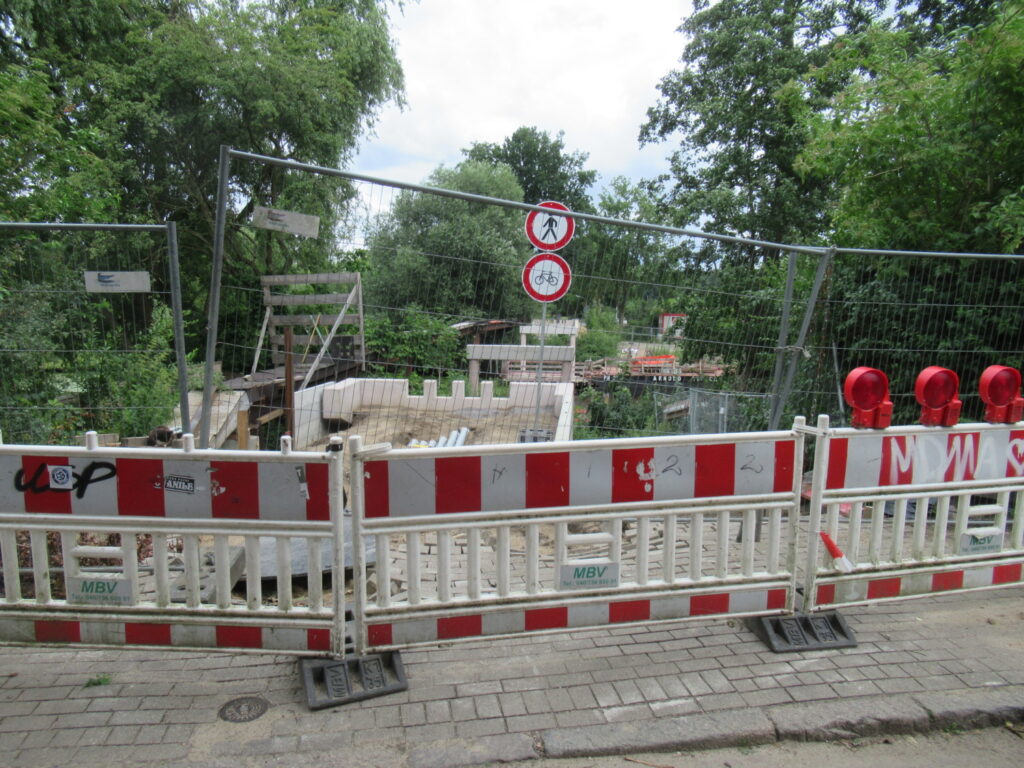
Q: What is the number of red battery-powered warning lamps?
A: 3